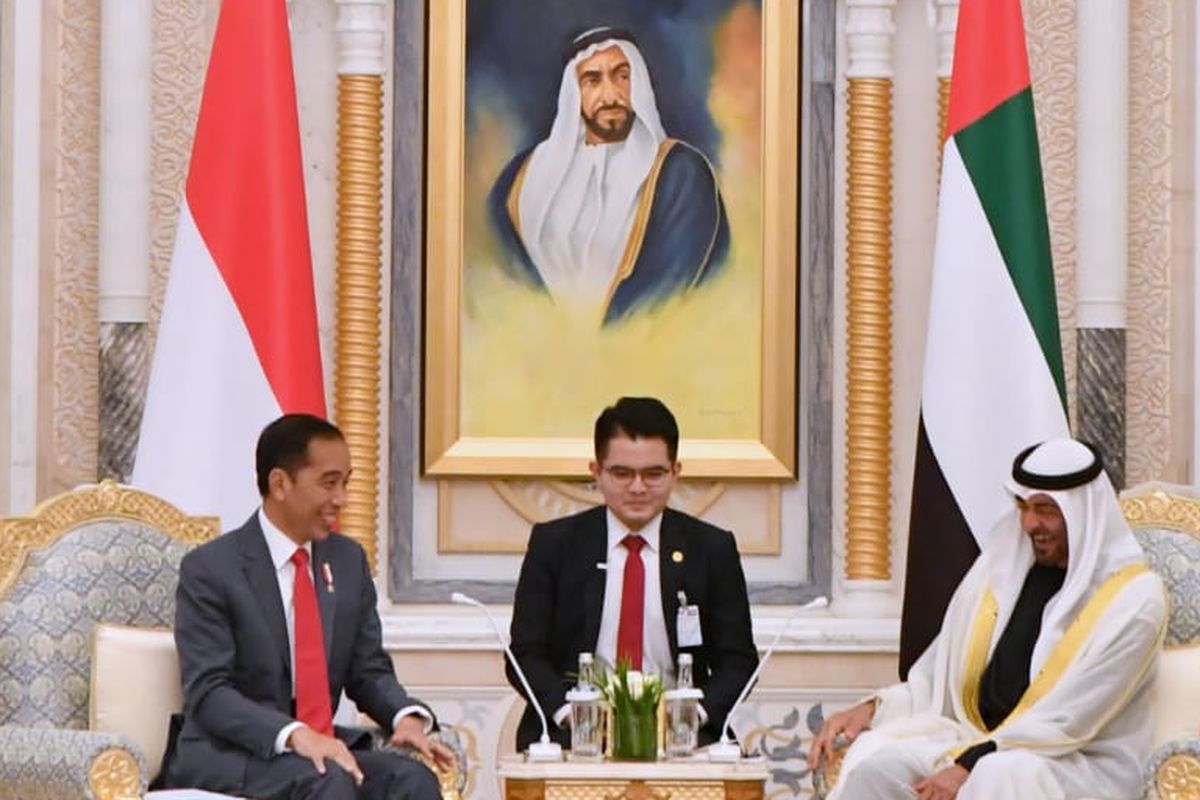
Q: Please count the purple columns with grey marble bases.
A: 0